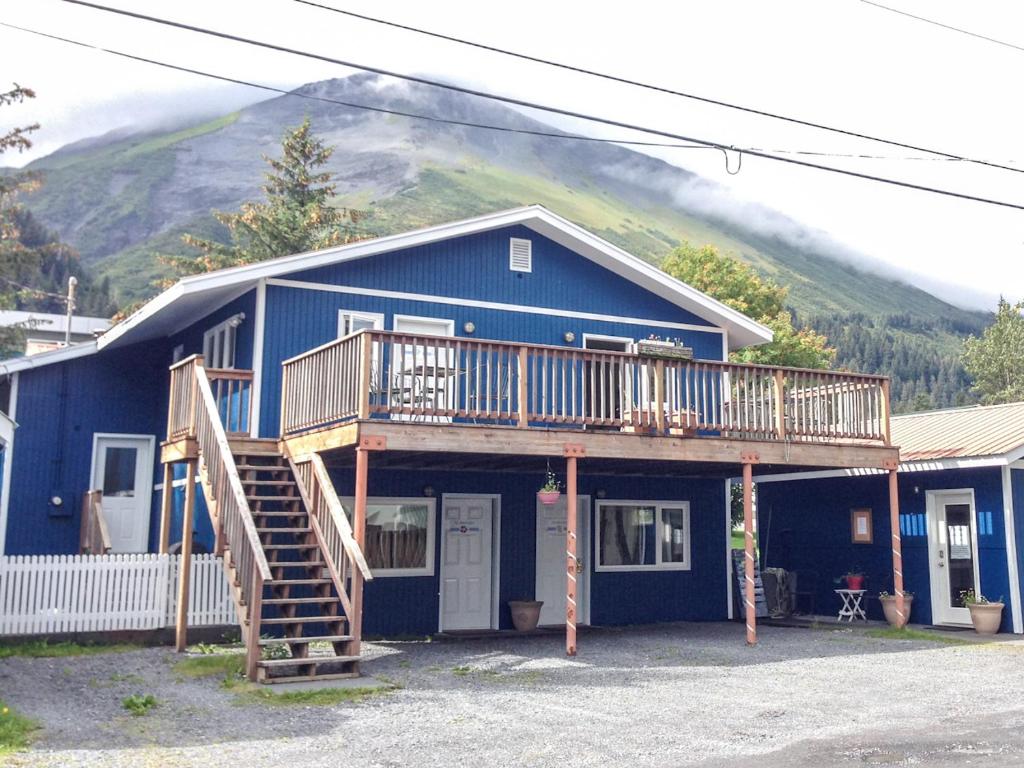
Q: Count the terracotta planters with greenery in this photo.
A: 2